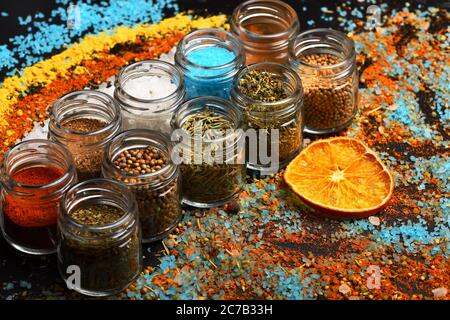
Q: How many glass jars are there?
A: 10